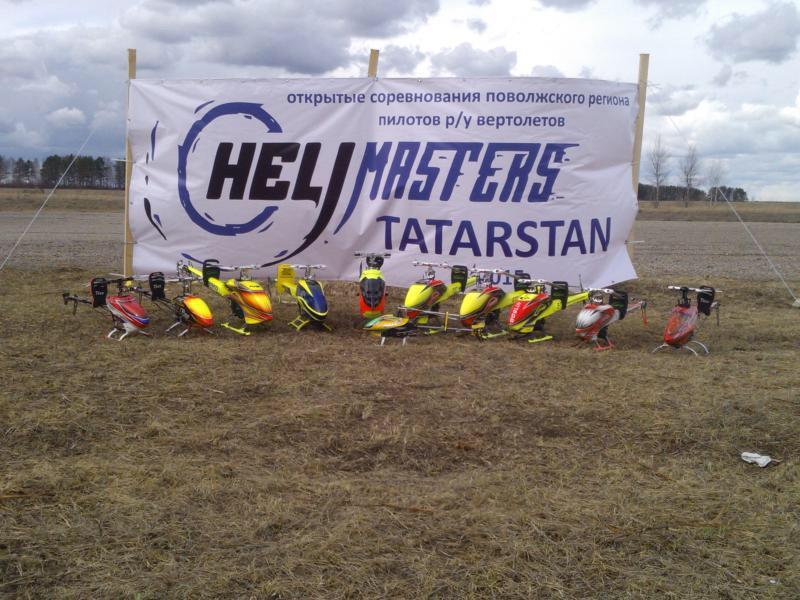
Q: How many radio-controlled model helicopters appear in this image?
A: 11